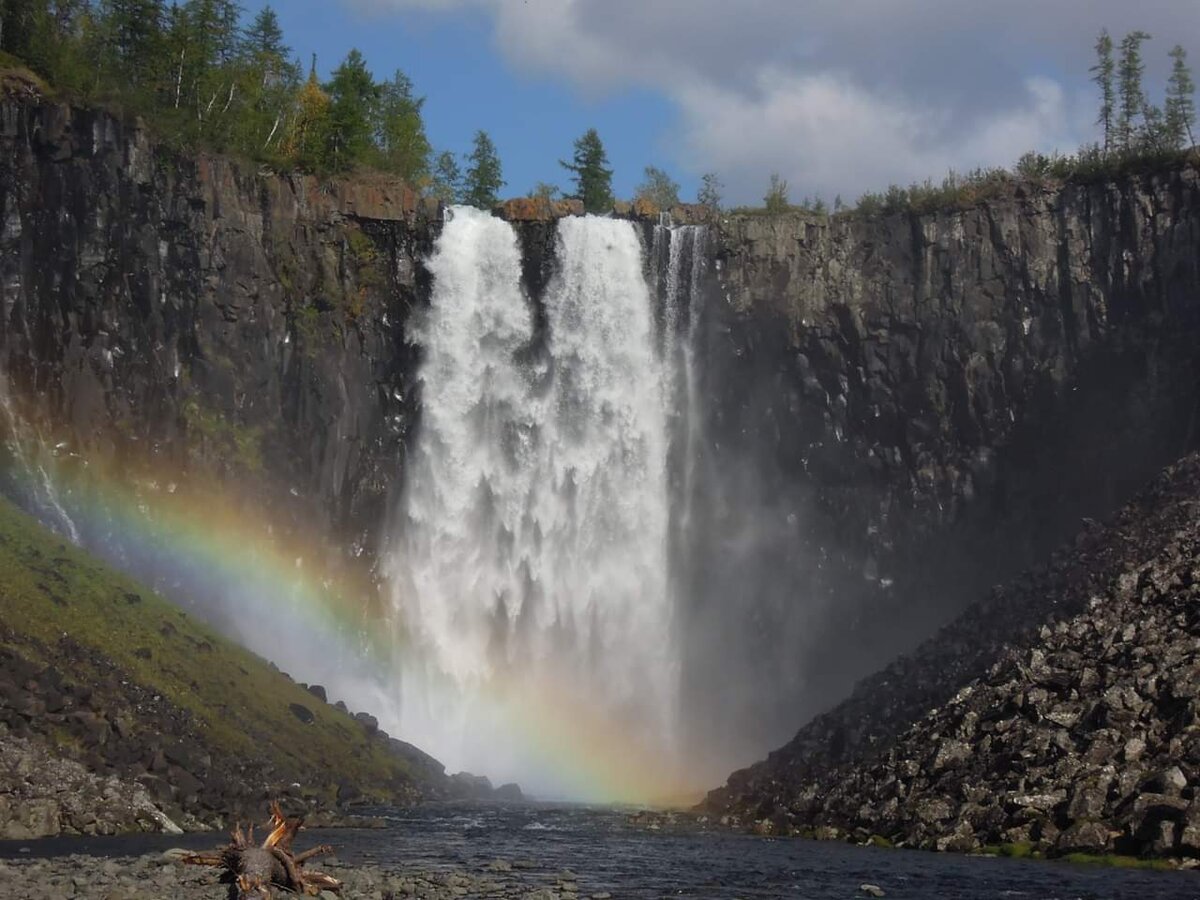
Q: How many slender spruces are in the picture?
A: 3